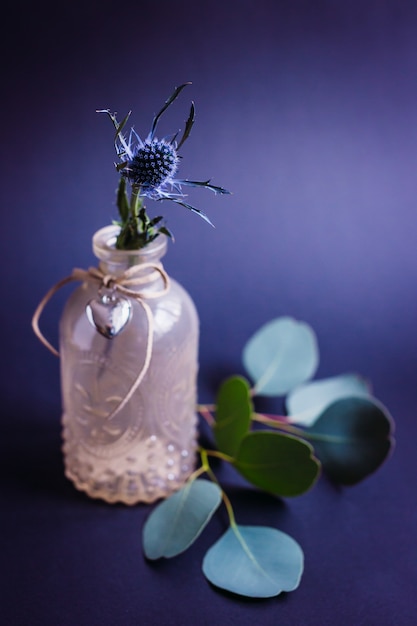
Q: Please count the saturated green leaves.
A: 2